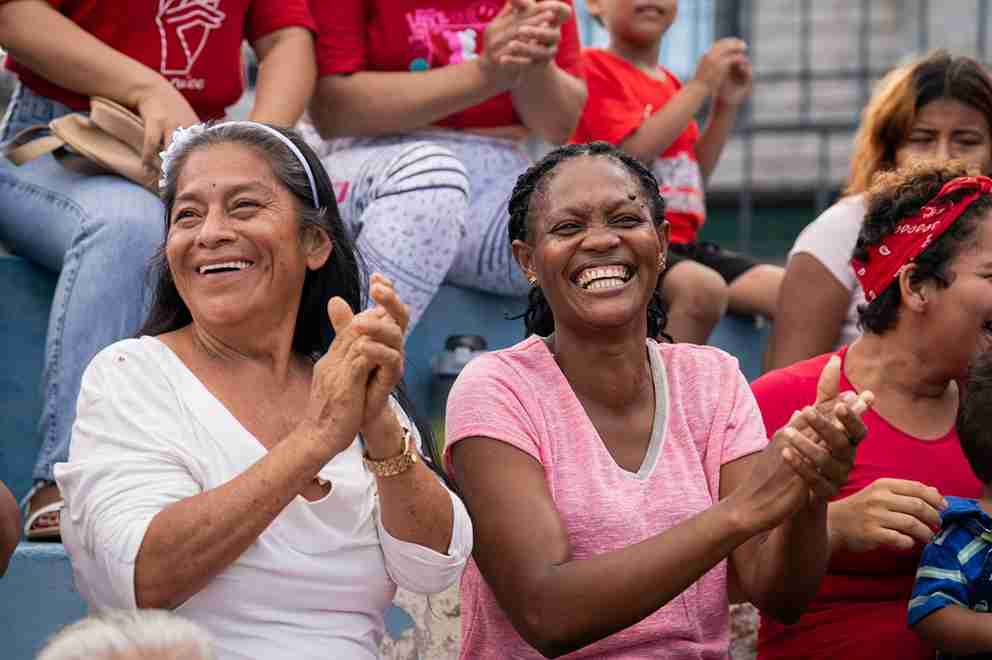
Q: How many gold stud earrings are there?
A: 2